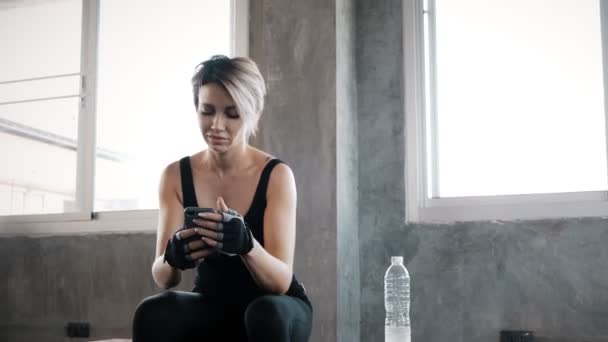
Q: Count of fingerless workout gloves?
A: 2